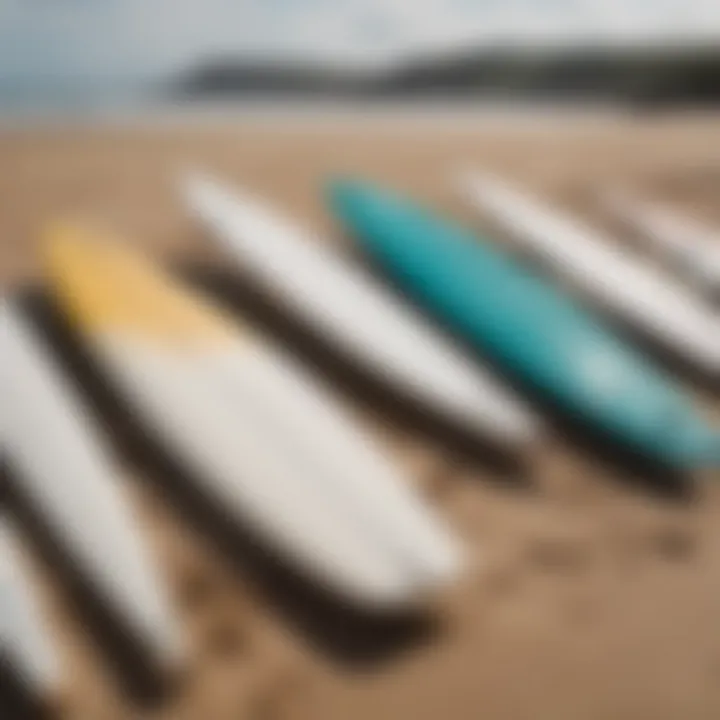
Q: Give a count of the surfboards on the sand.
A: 7